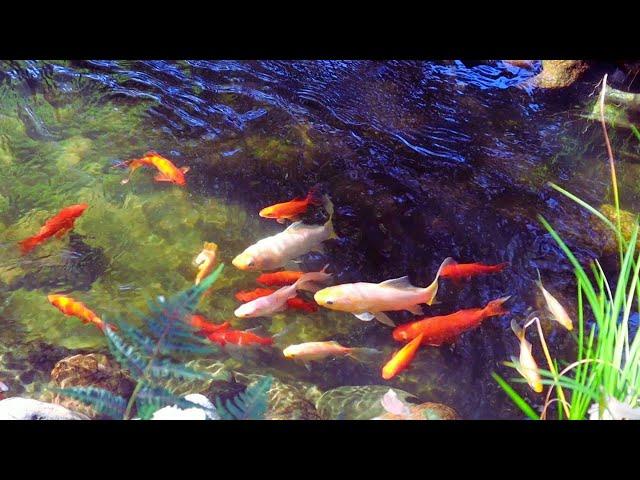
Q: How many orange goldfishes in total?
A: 11